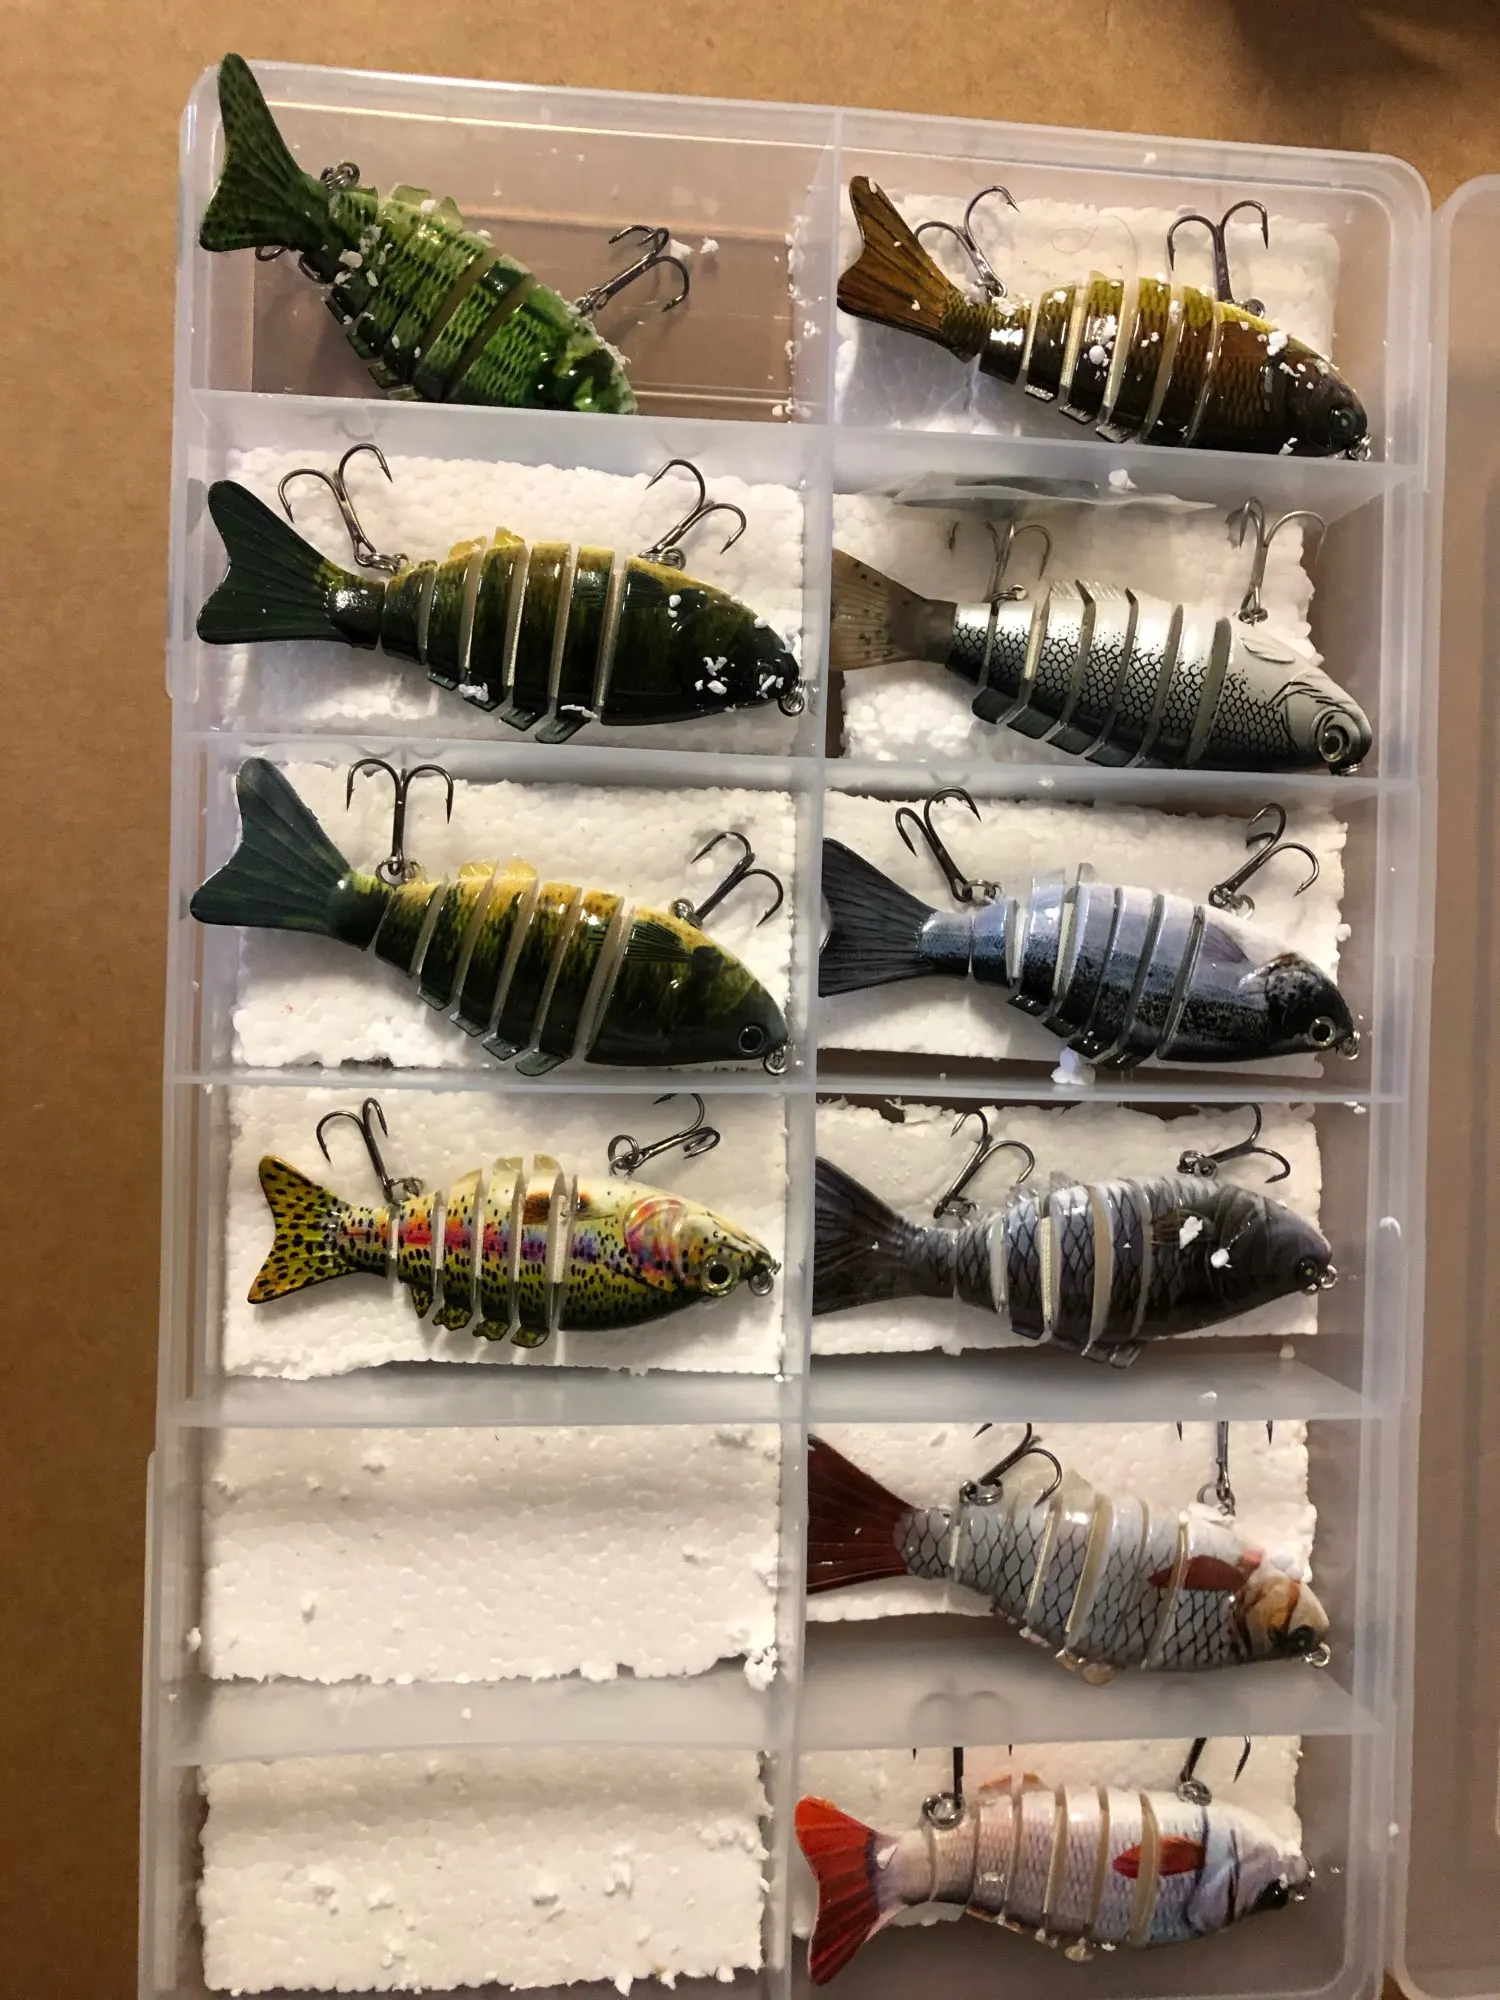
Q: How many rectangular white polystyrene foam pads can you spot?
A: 11